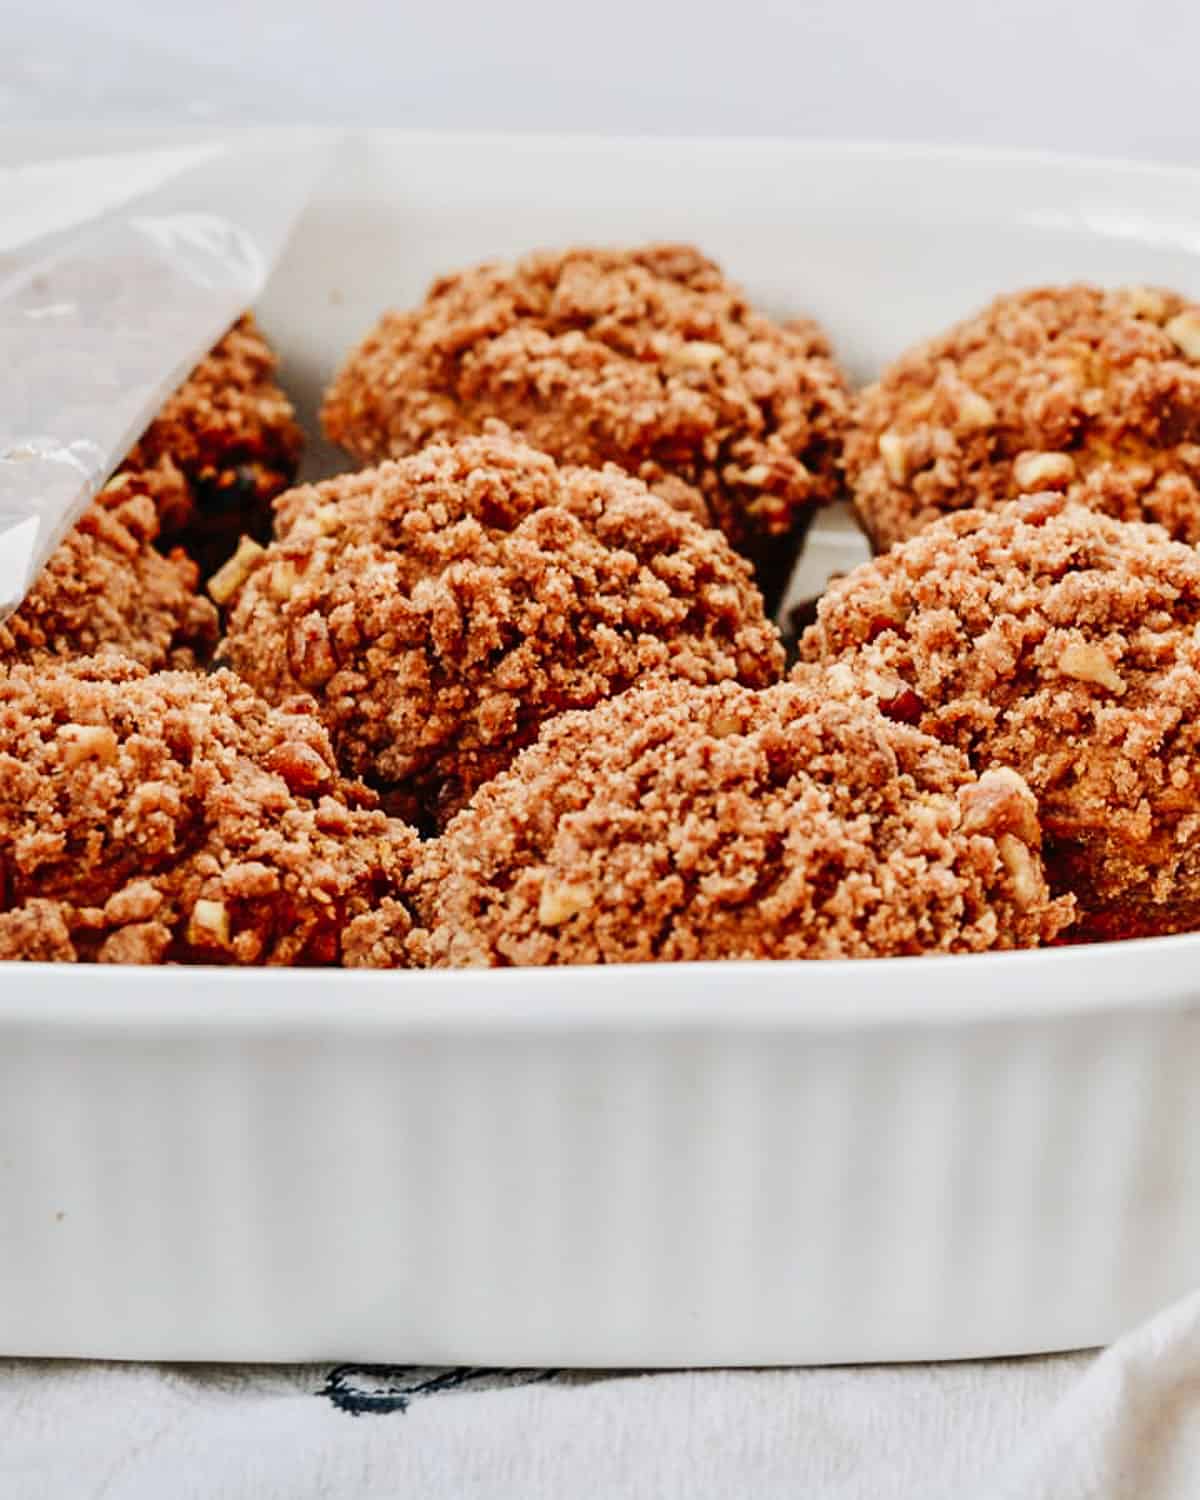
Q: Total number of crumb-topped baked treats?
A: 8